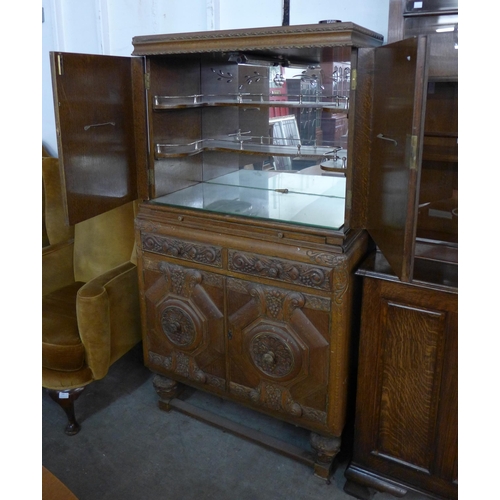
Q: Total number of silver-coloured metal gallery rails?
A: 2